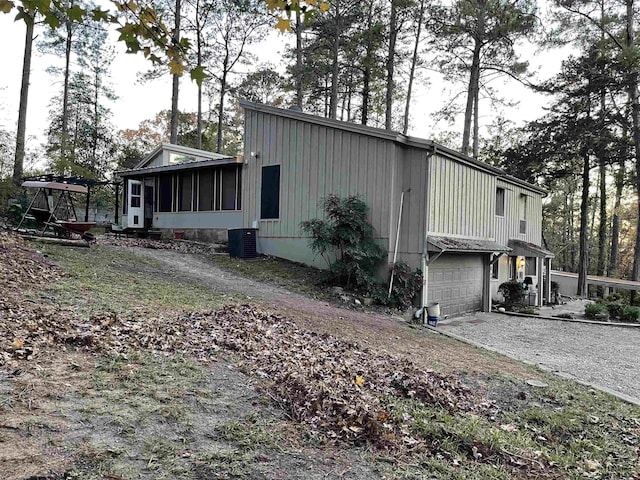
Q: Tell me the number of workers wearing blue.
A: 0